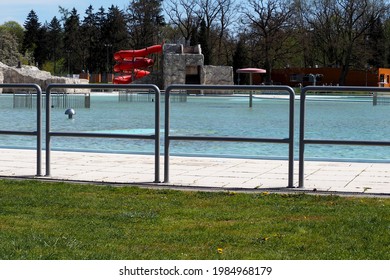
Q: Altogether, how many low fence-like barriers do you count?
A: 4